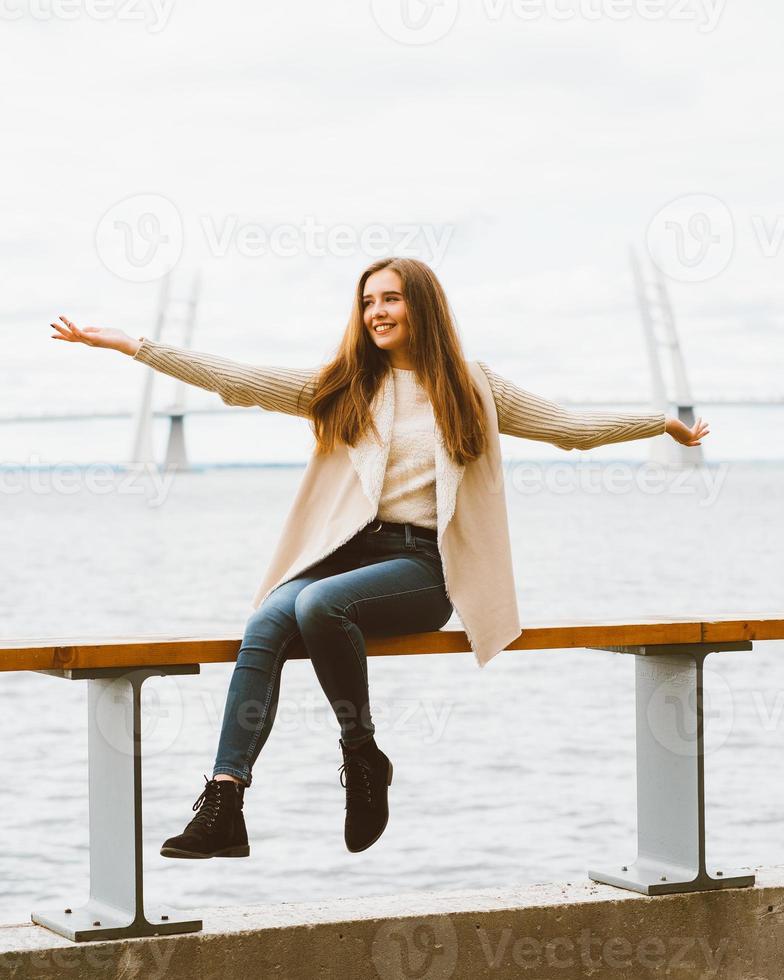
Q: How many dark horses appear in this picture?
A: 0